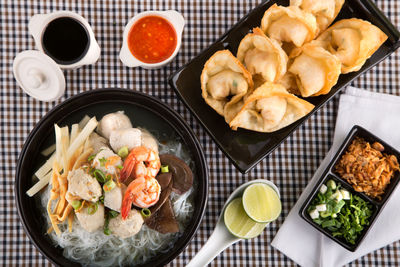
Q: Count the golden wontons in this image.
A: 7